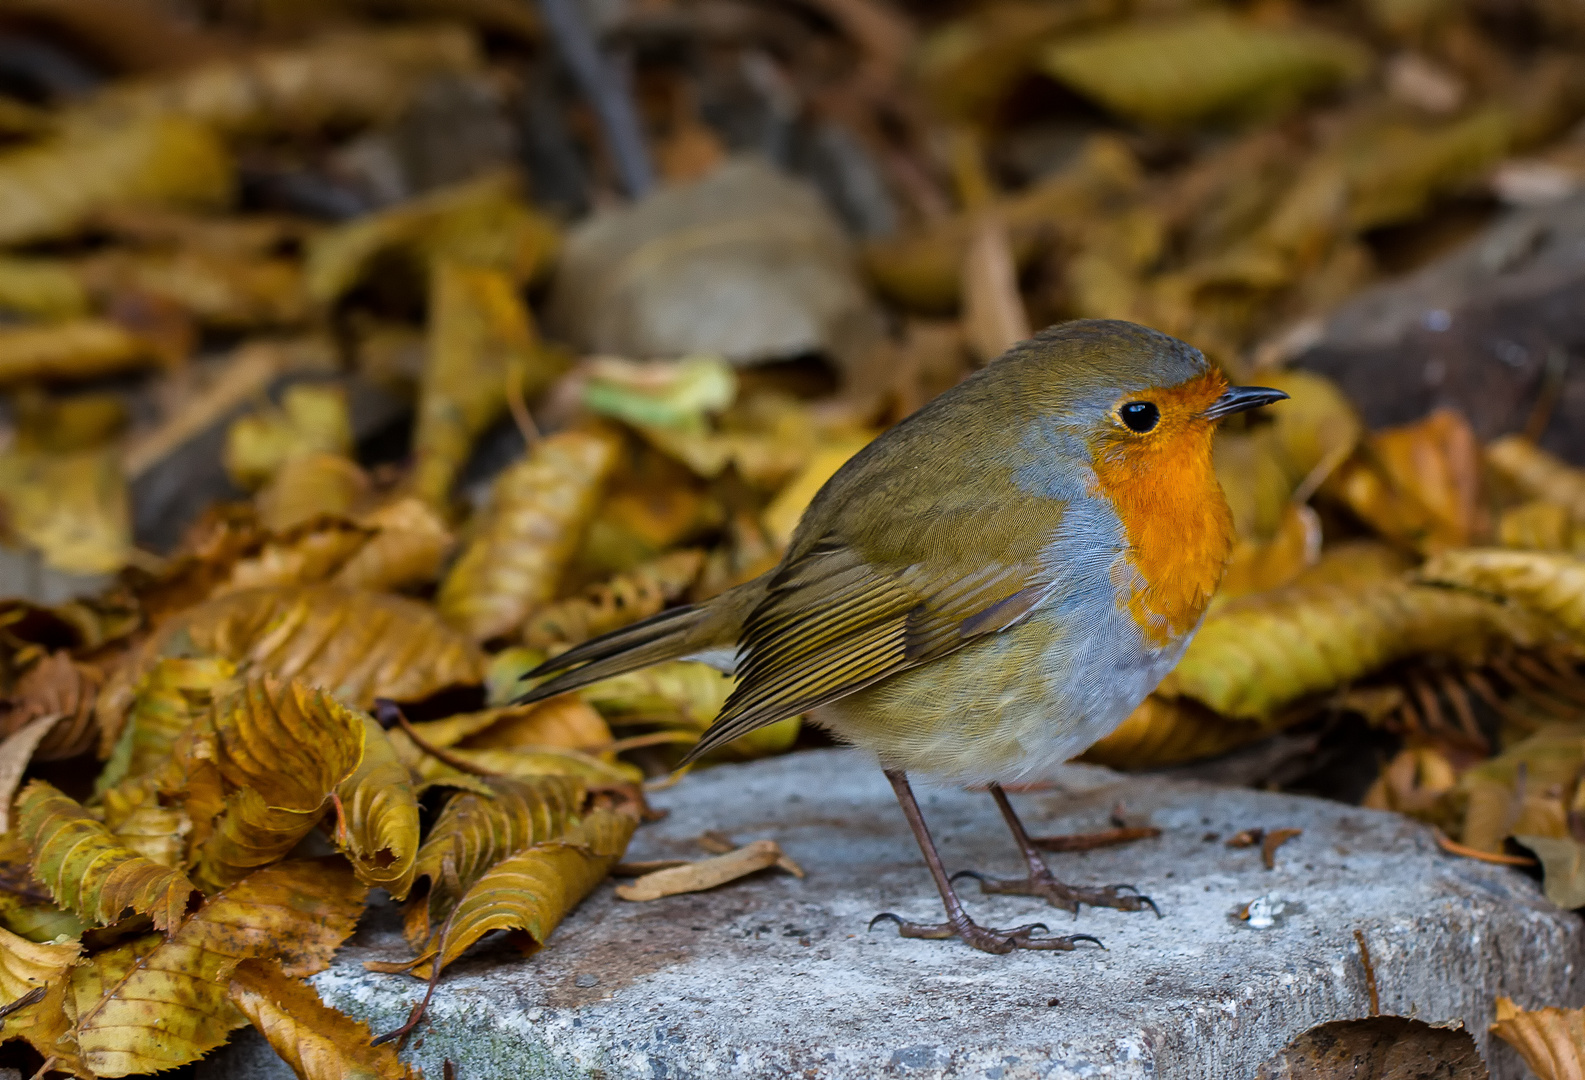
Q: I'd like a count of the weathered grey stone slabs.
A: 1